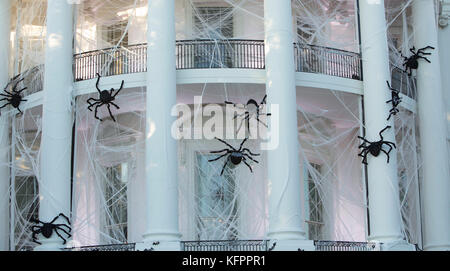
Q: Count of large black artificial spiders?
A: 8